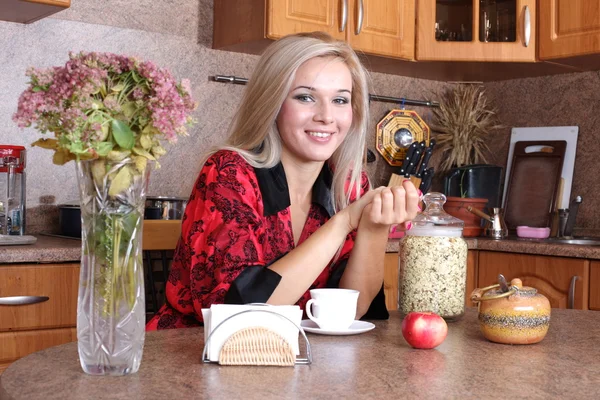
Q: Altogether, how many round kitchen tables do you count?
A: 1